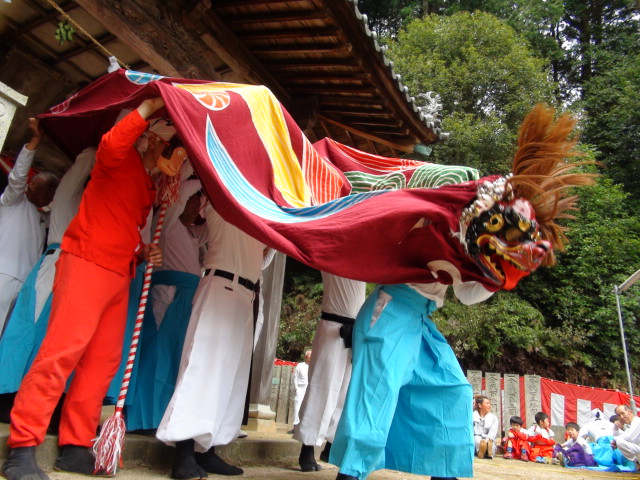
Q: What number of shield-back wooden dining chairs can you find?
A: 0